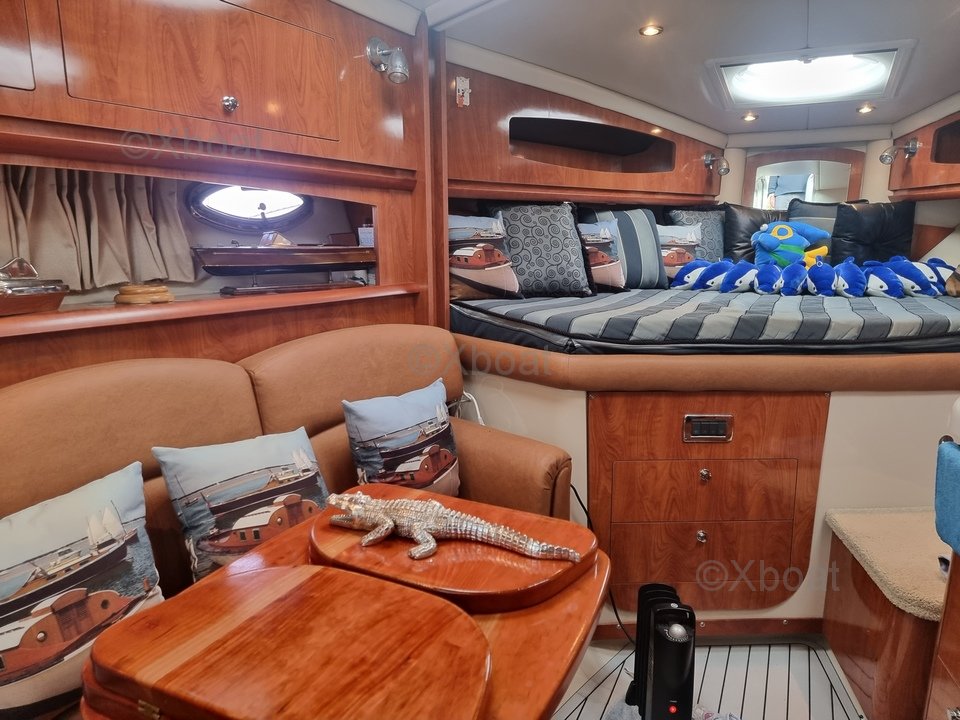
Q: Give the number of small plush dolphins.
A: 11